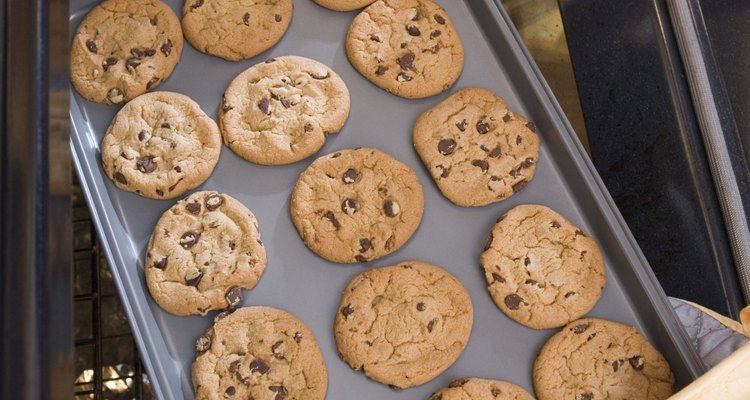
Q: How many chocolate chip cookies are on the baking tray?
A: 14